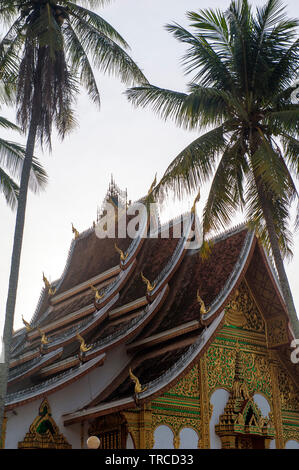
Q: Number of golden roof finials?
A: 12